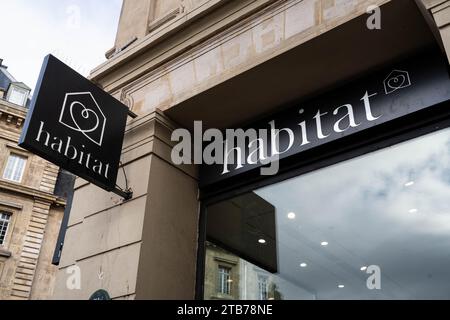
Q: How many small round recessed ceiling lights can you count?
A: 8